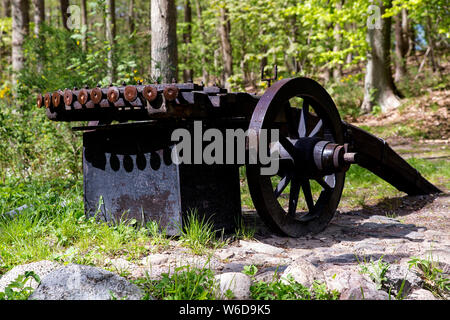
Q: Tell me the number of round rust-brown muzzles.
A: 10